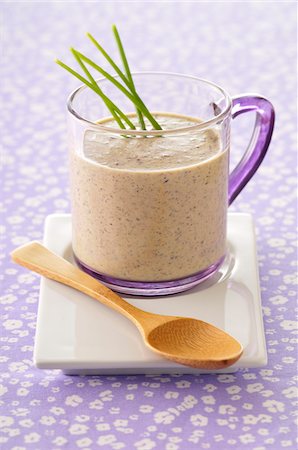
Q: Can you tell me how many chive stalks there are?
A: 5